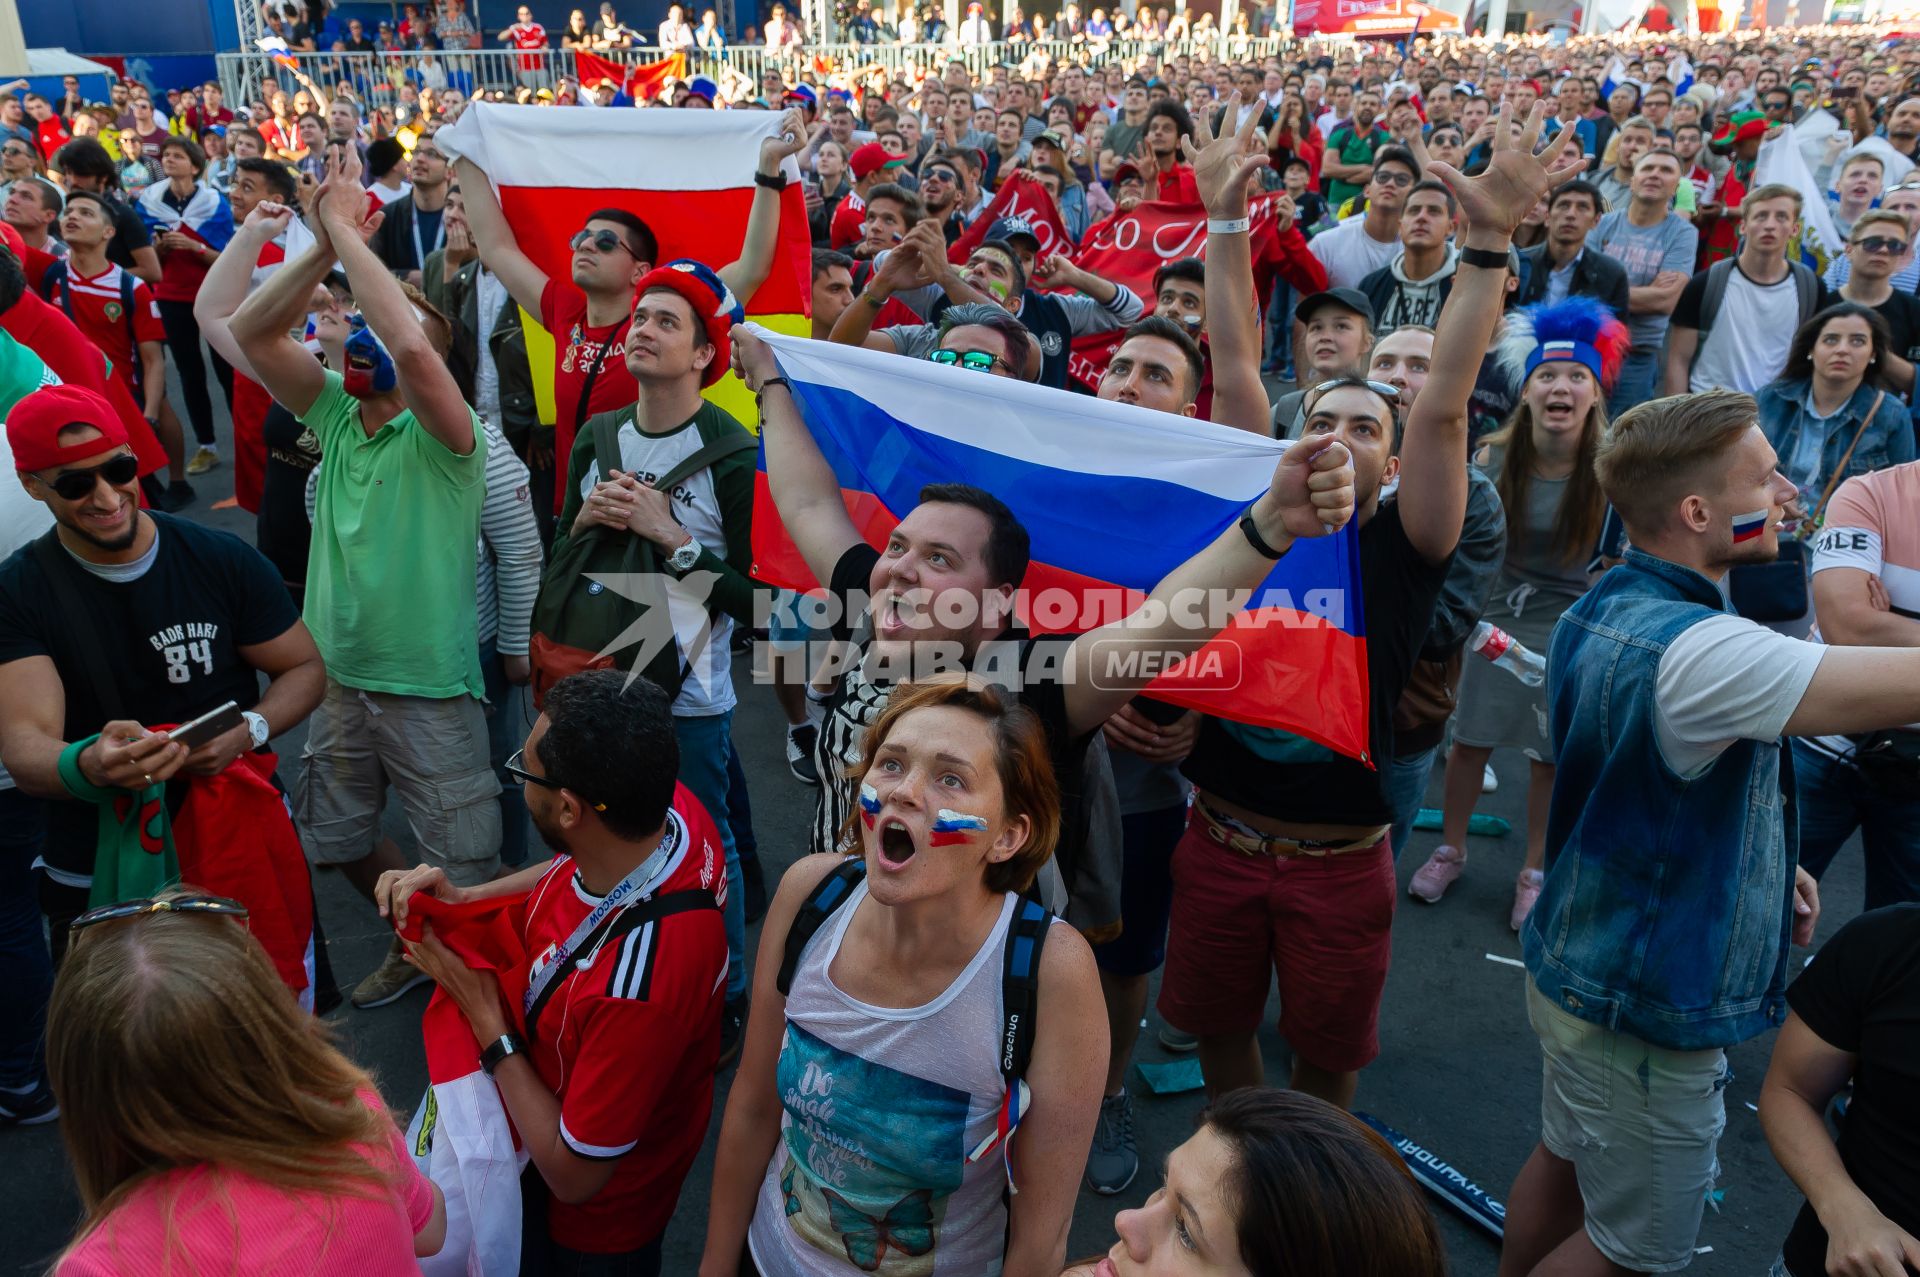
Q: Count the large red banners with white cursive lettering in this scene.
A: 1